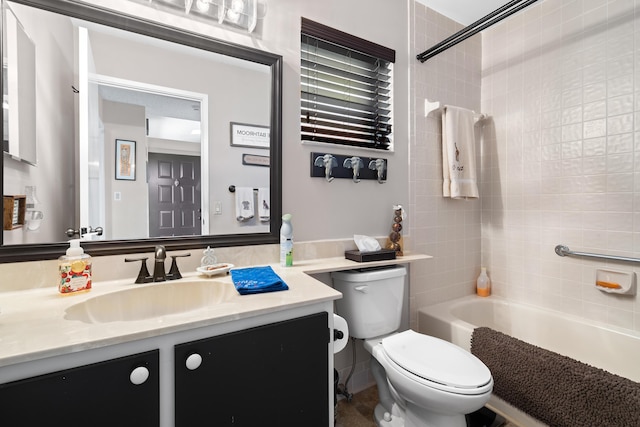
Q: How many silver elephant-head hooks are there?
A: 3